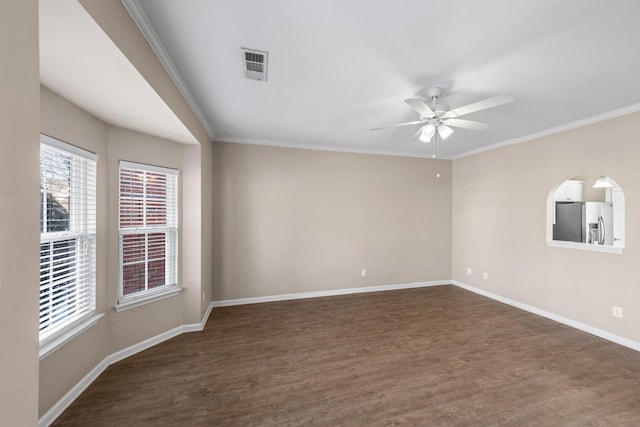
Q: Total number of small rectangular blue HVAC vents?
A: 0